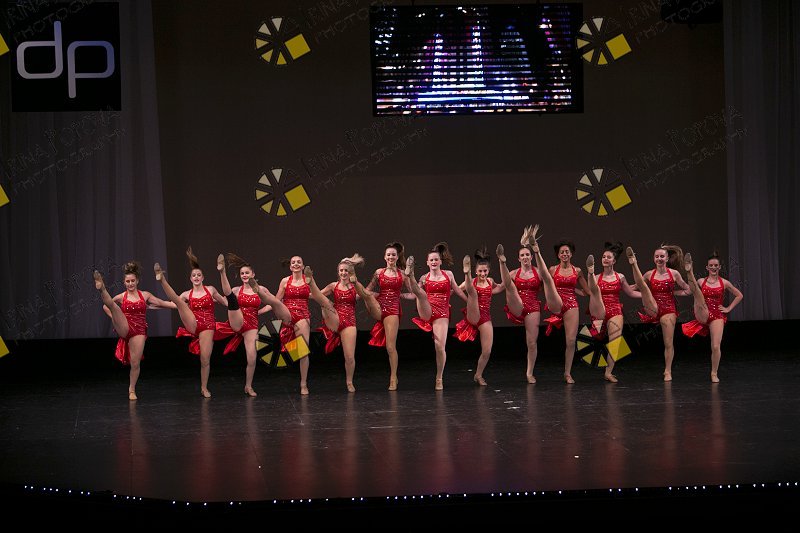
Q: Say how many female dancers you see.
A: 13